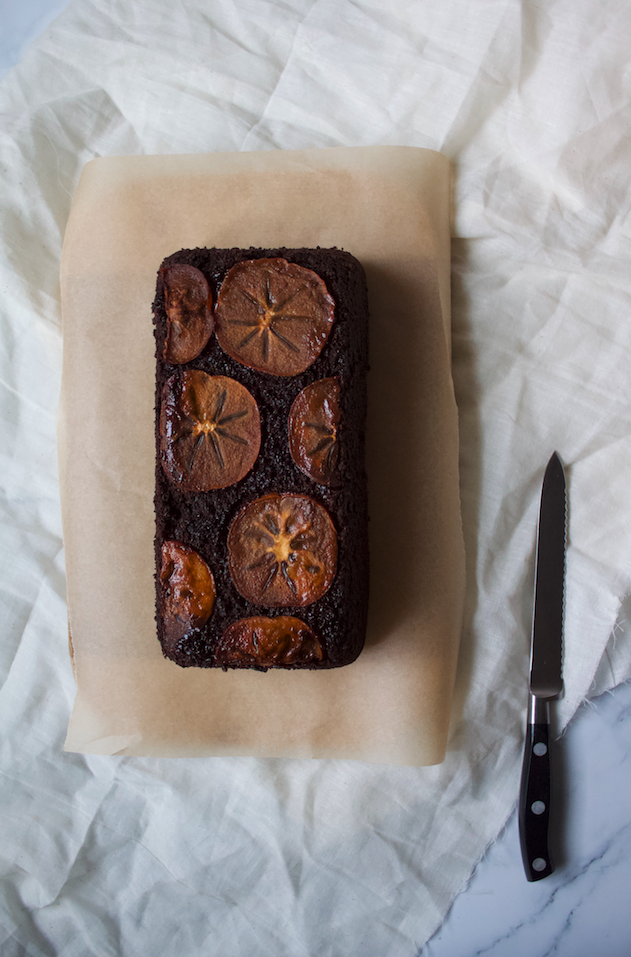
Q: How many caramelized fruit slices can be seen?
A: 7